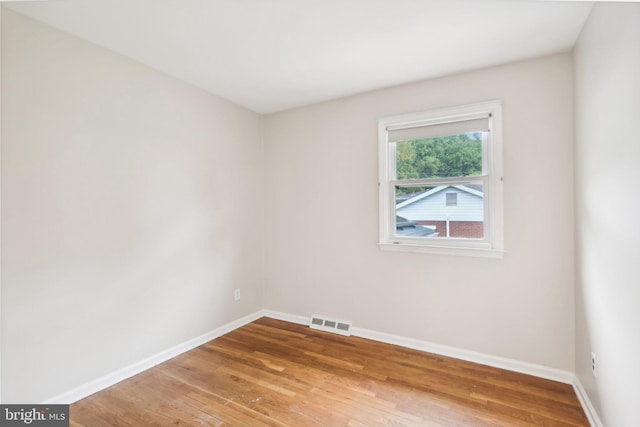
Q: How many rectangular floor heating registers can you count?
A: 1